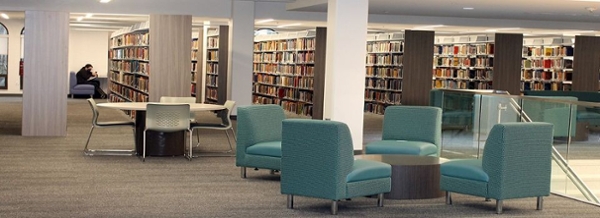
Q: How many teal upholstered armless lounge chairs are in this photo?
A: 4